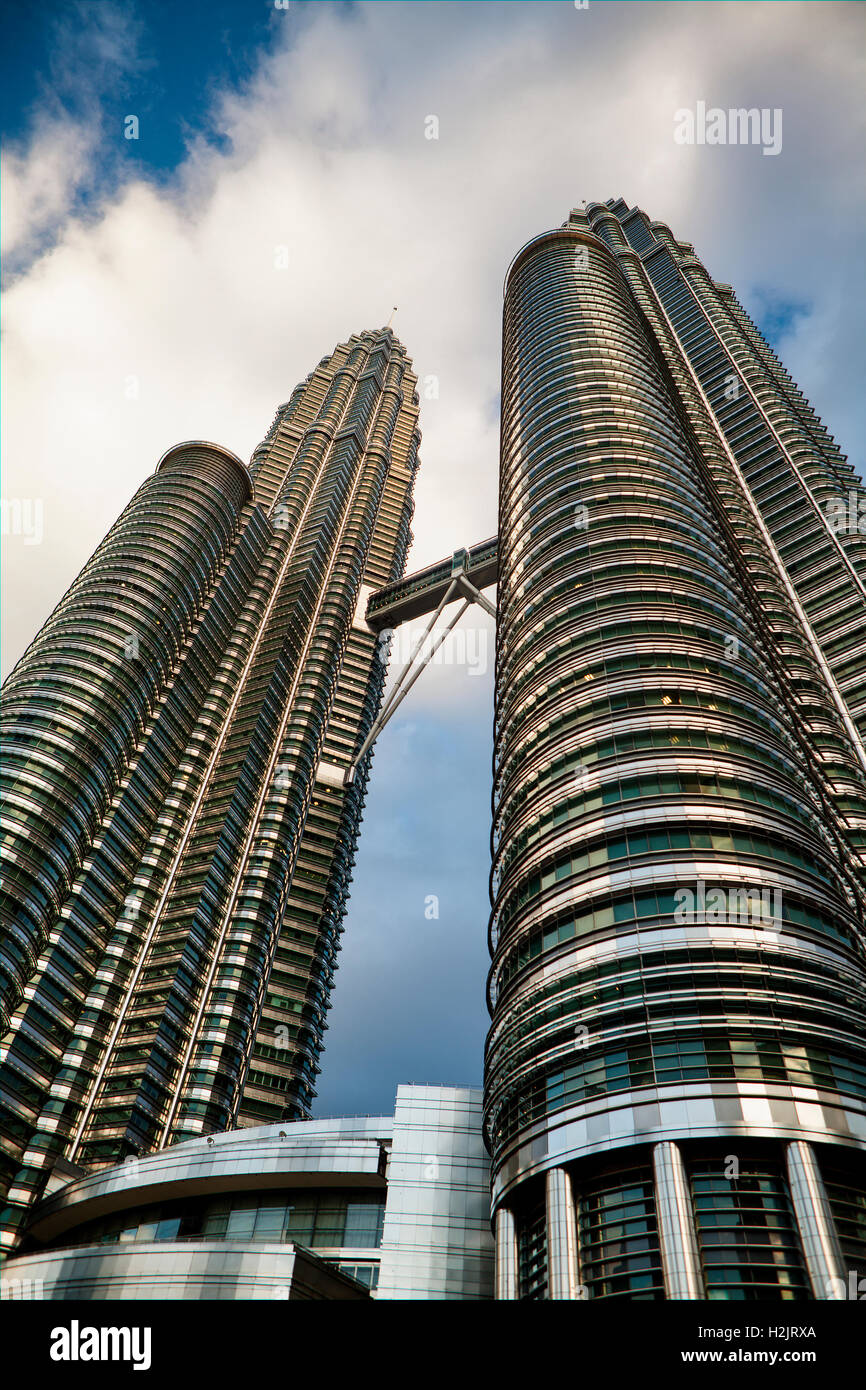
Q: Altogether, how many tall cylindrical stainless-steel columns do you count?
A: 4